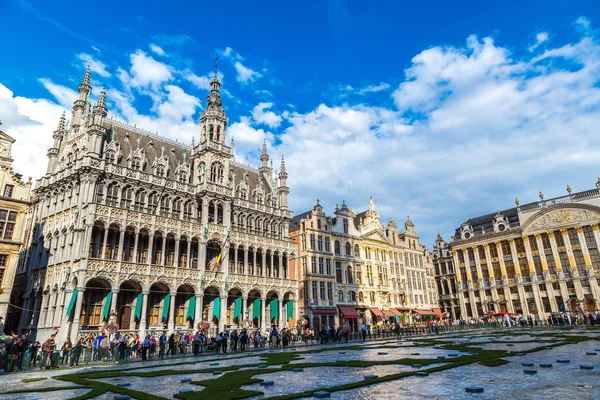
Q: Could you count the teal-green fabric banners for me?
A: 10